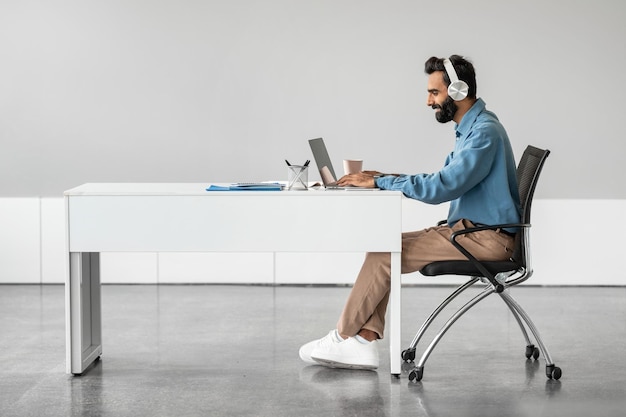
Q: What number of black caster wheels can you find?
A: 4